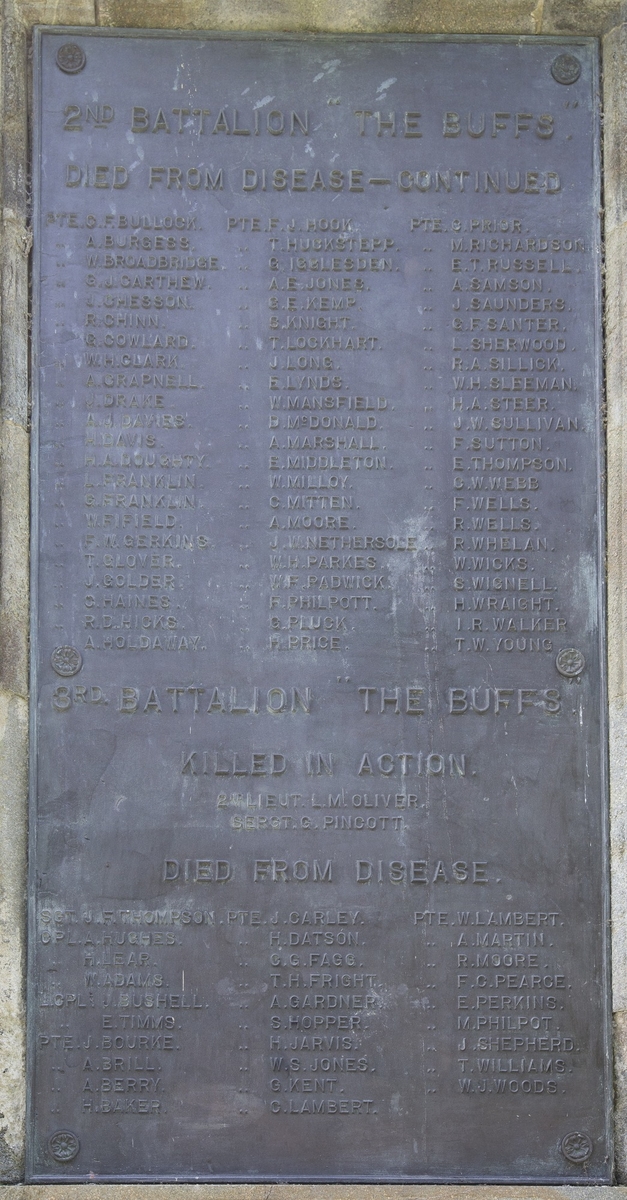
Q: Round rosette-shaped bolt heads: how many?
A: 6